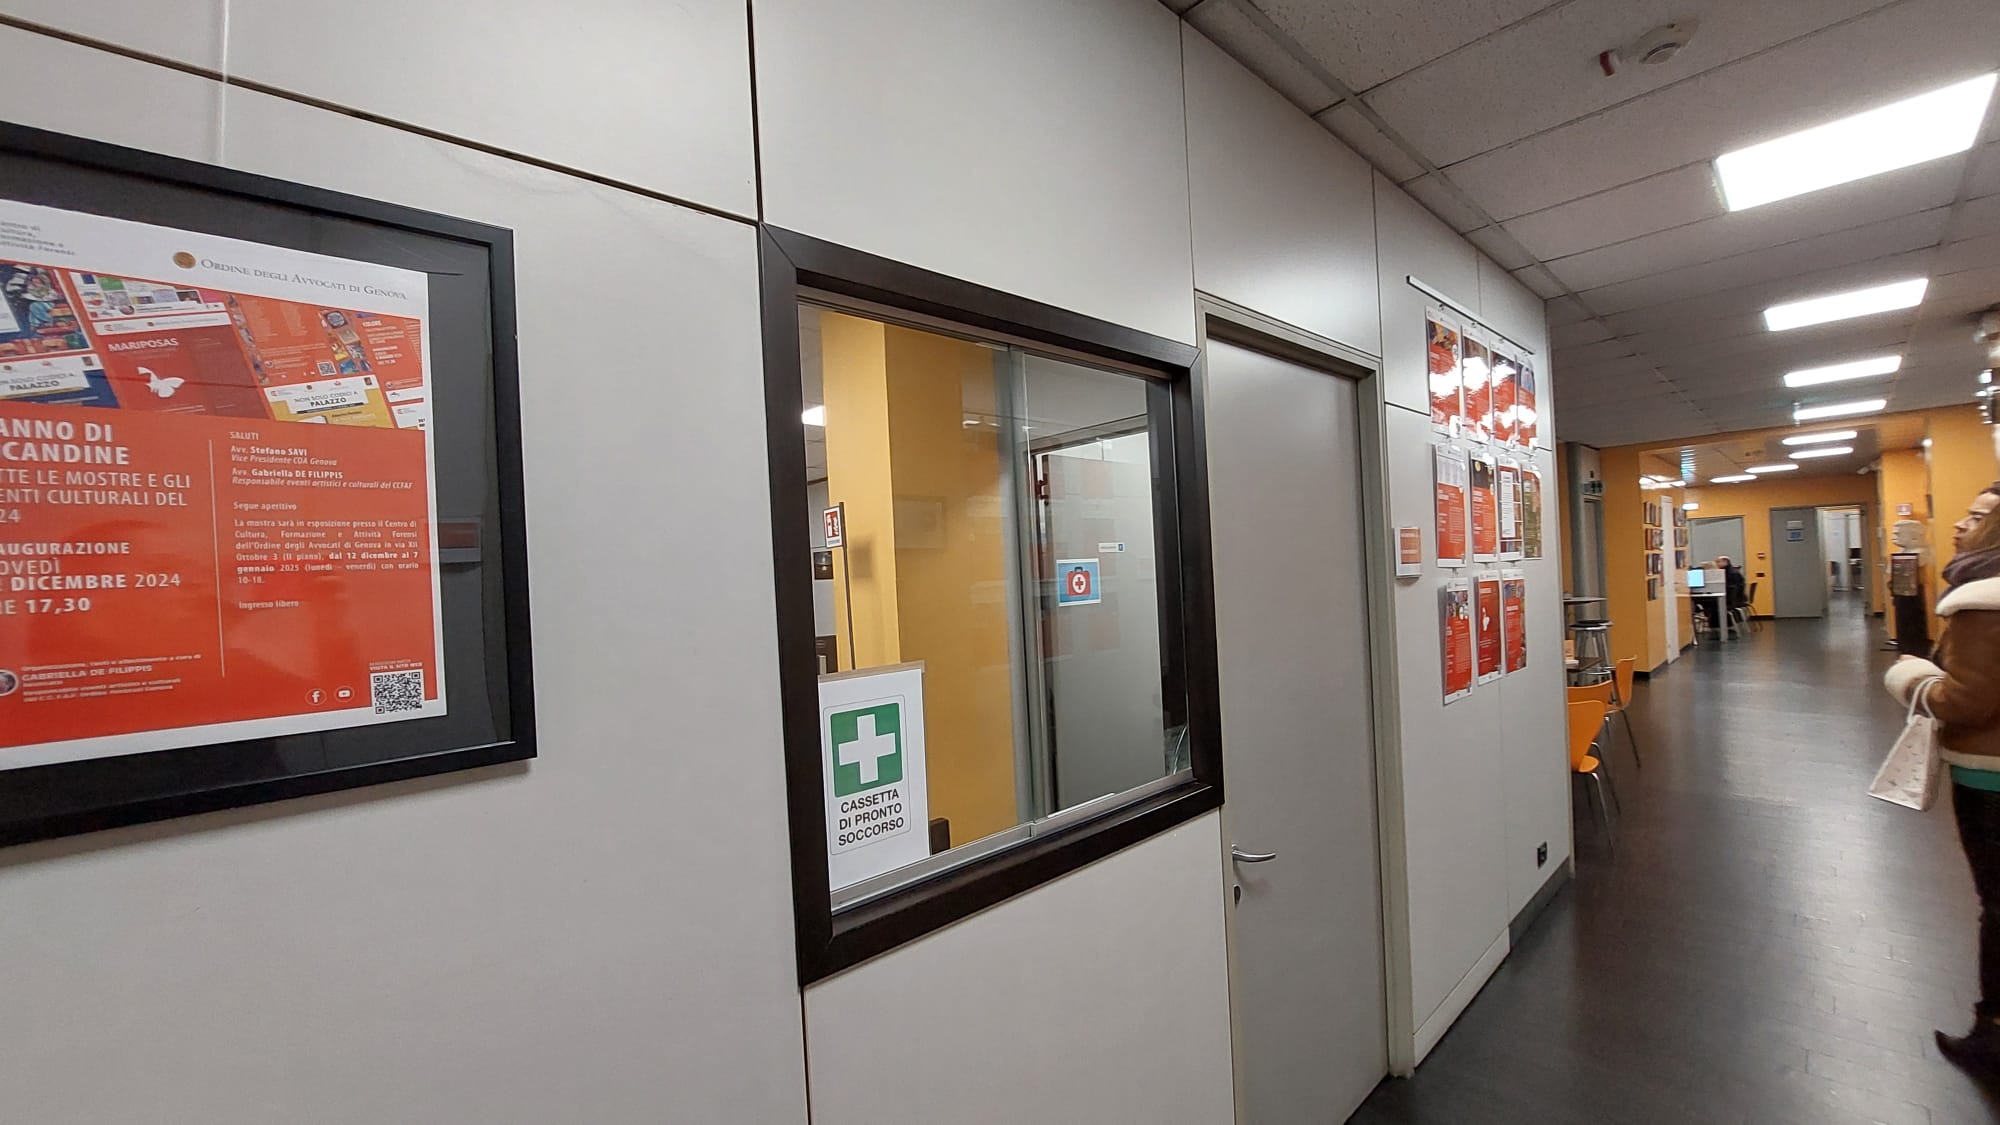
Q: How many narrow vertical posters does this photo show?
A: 11